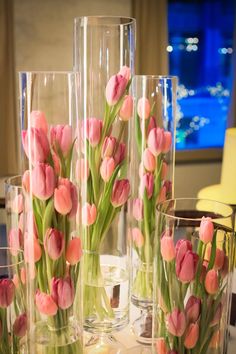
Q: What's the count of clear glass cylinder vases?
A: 6